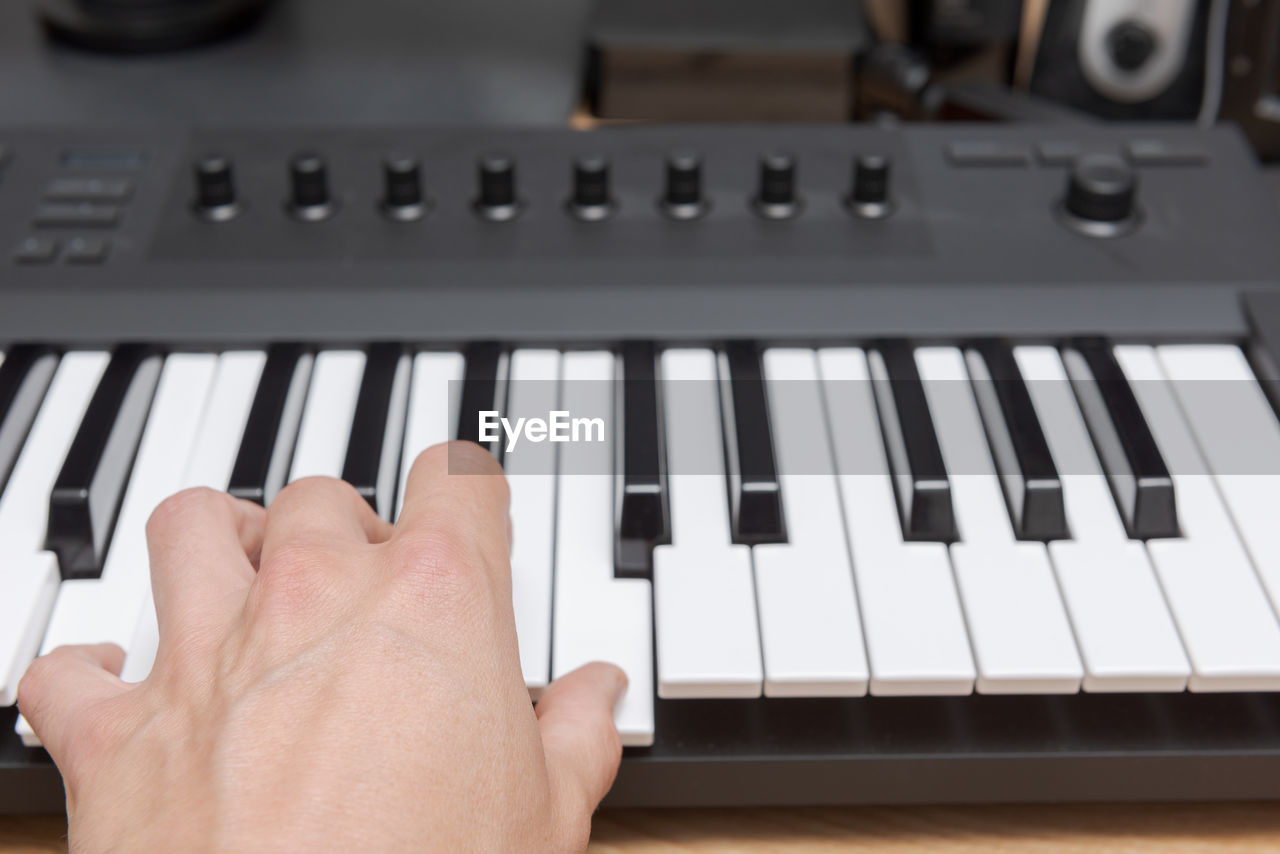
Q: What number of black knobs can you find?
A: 9